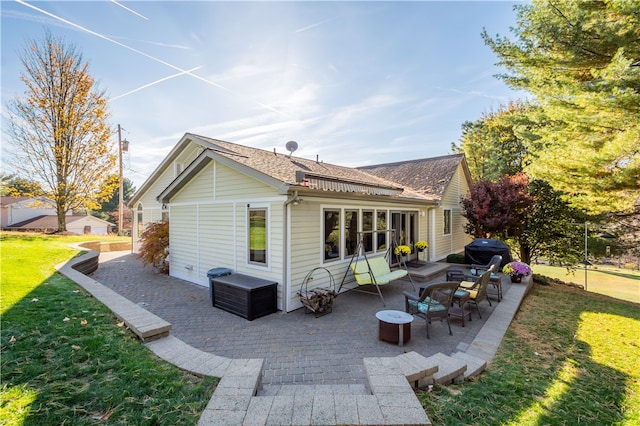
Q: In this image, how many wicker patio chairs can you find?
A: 3